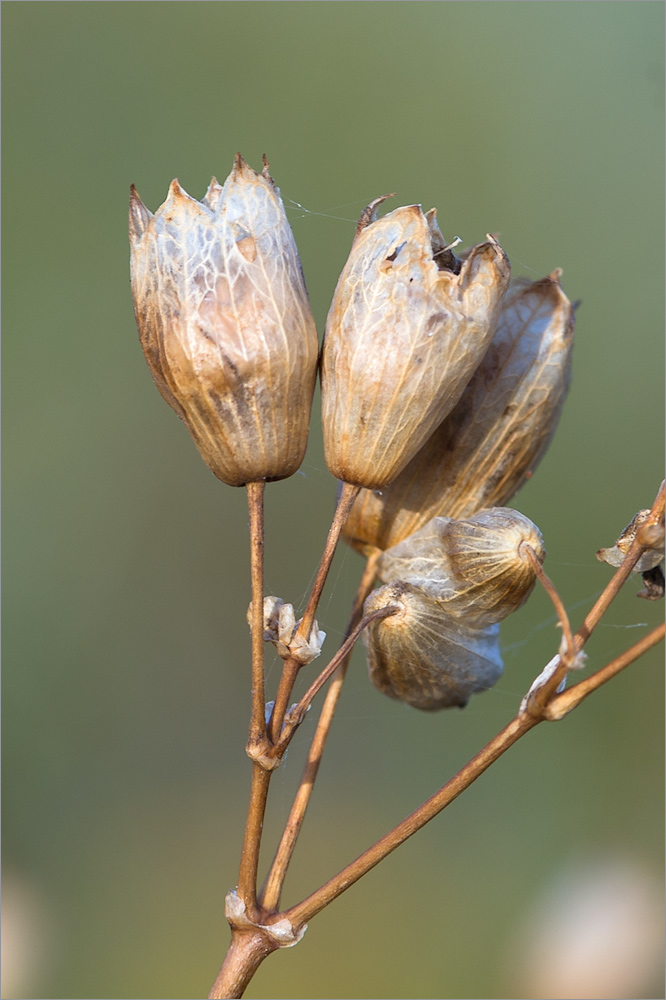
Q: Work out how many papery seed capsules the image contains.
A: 5